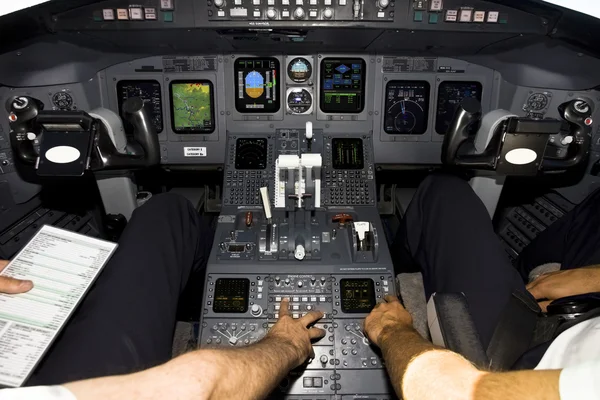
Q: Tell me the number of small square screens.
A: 4